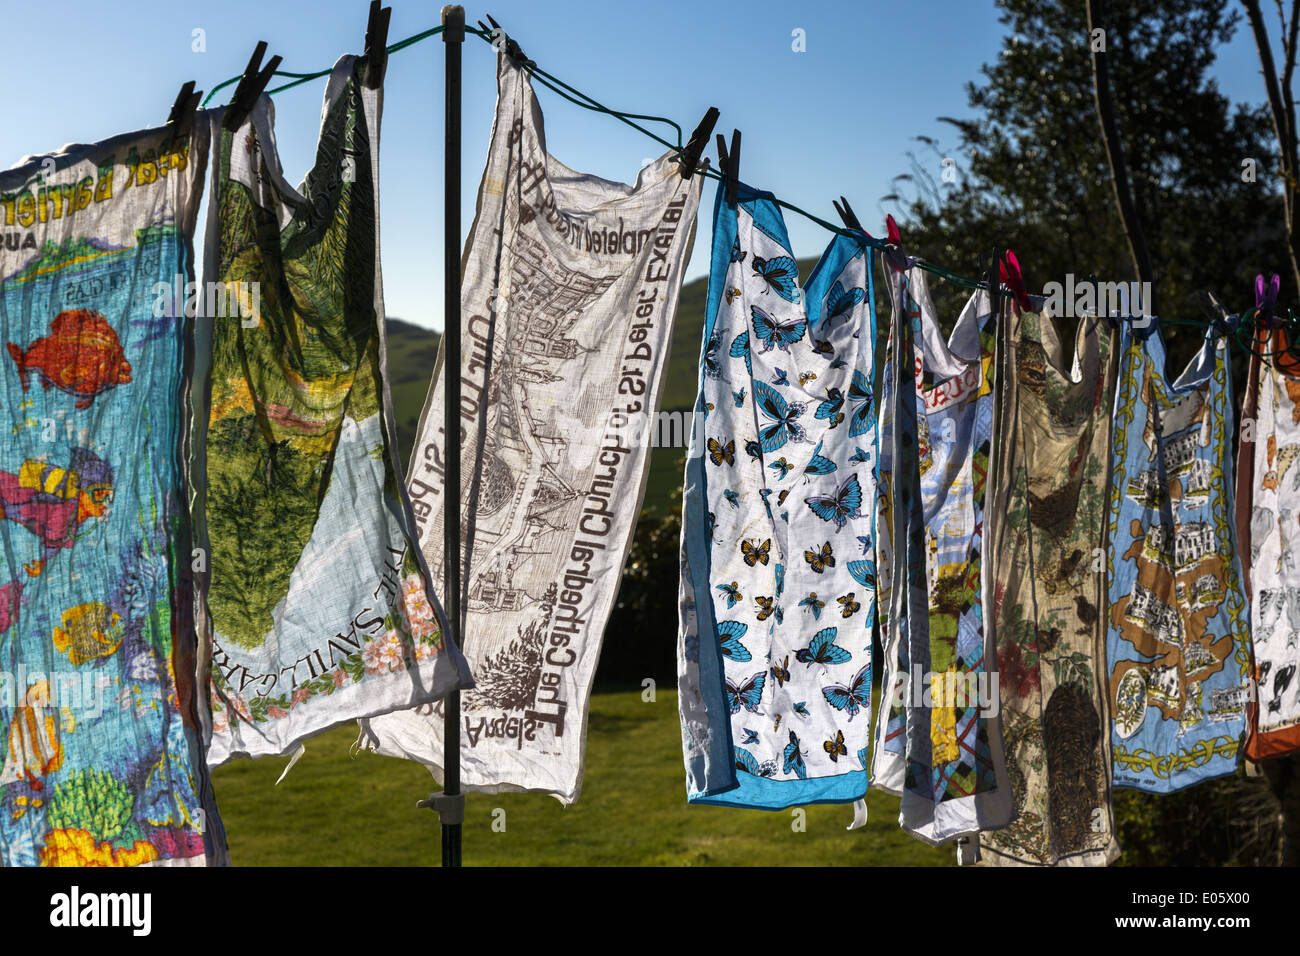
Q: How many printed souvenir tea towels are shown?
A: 8